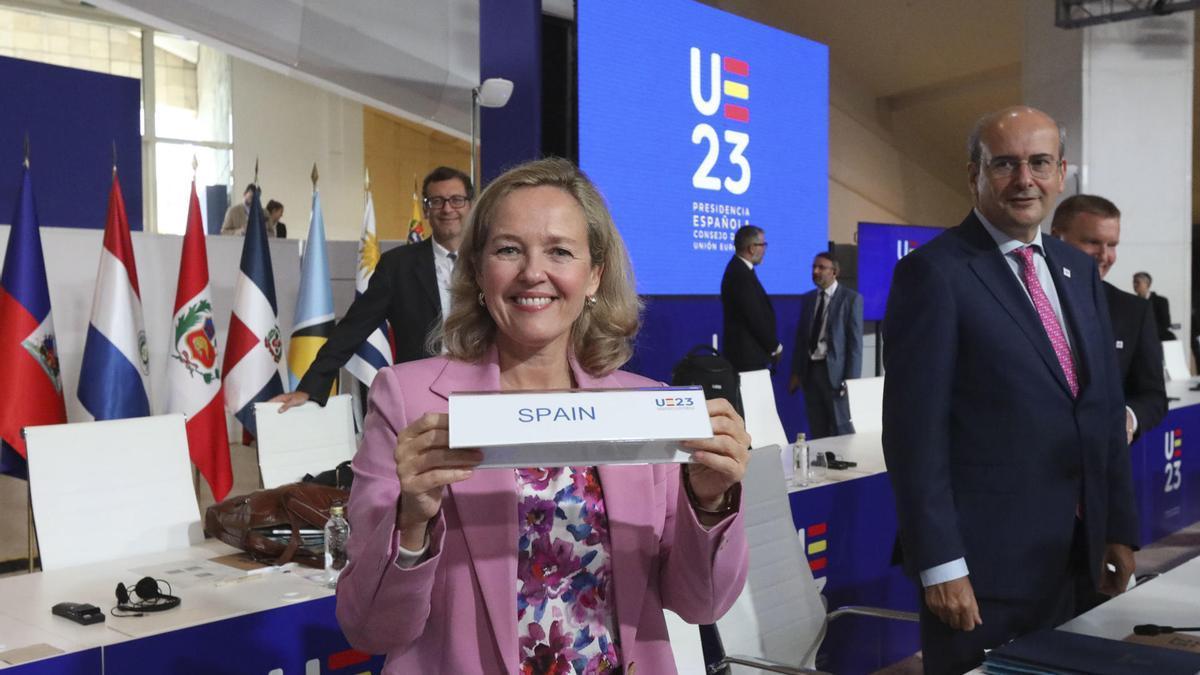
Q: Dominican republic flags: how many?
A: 1